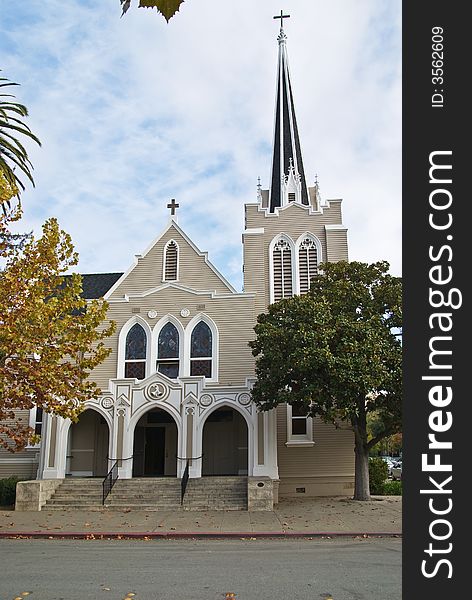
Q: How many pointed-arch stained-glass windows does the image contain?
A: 3